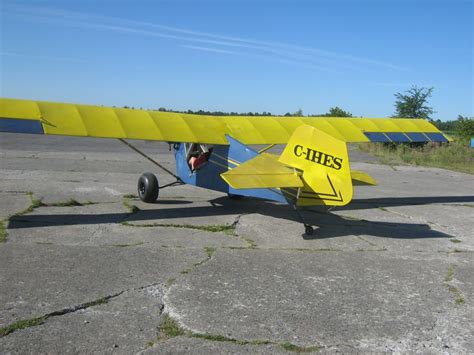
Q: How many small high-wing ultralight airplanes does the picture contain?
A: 1